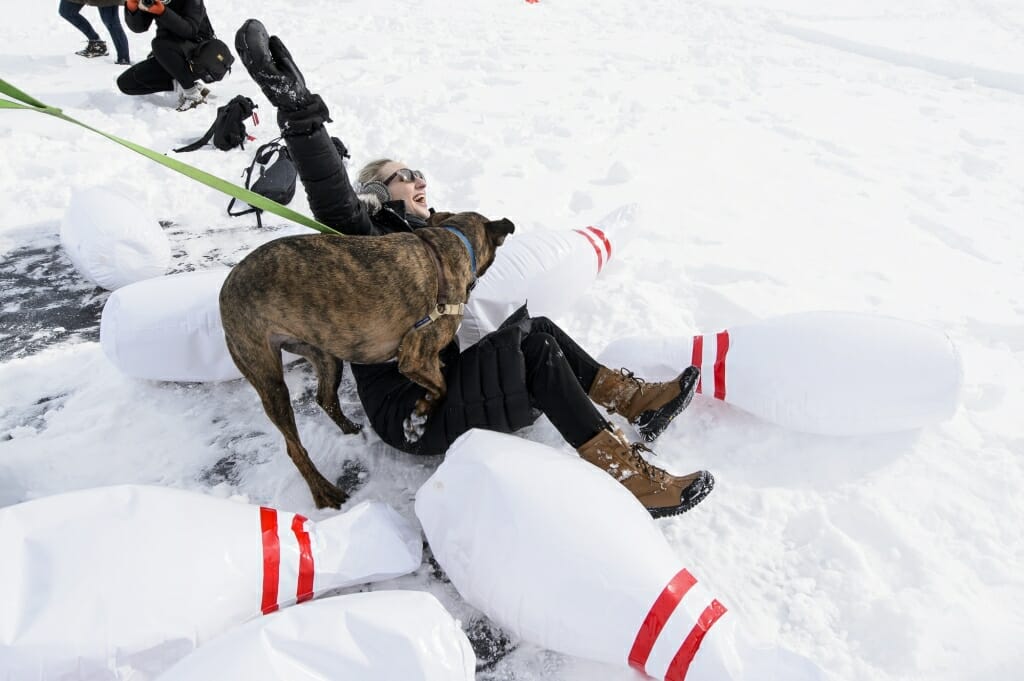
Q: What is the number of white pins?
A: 7